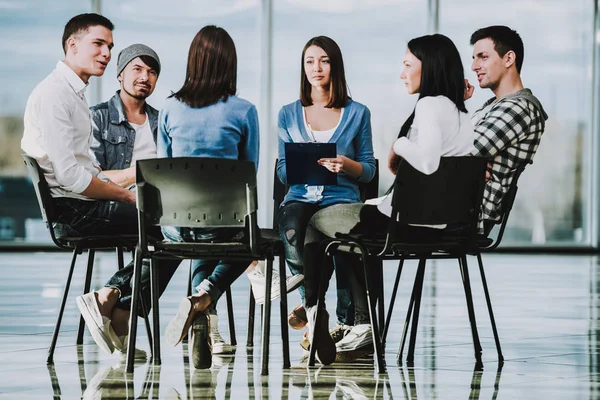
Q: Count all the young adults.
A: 6